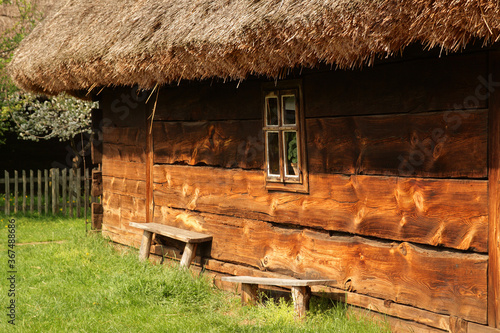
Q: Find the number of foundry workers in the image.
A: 0